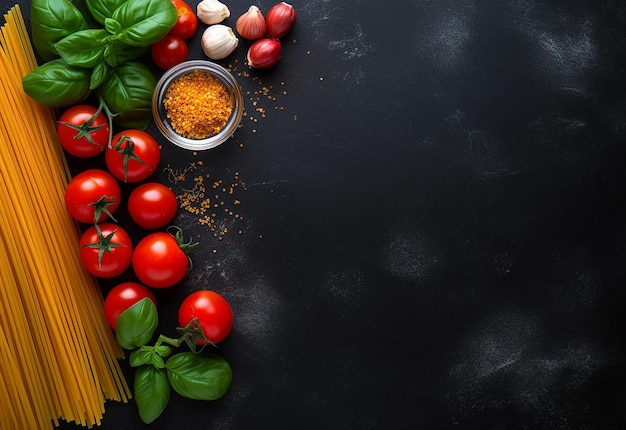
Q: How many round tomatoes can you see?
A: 10